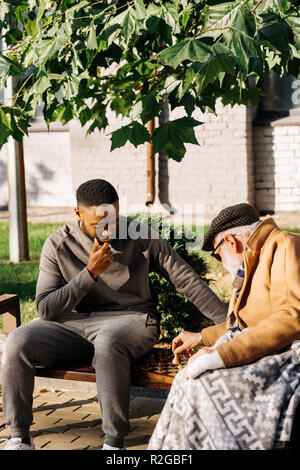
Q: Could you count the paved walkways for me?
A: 1